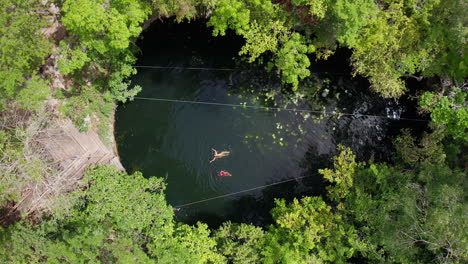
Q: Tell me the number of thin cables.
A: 3